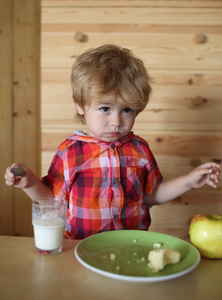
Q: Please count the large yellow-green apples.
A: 1